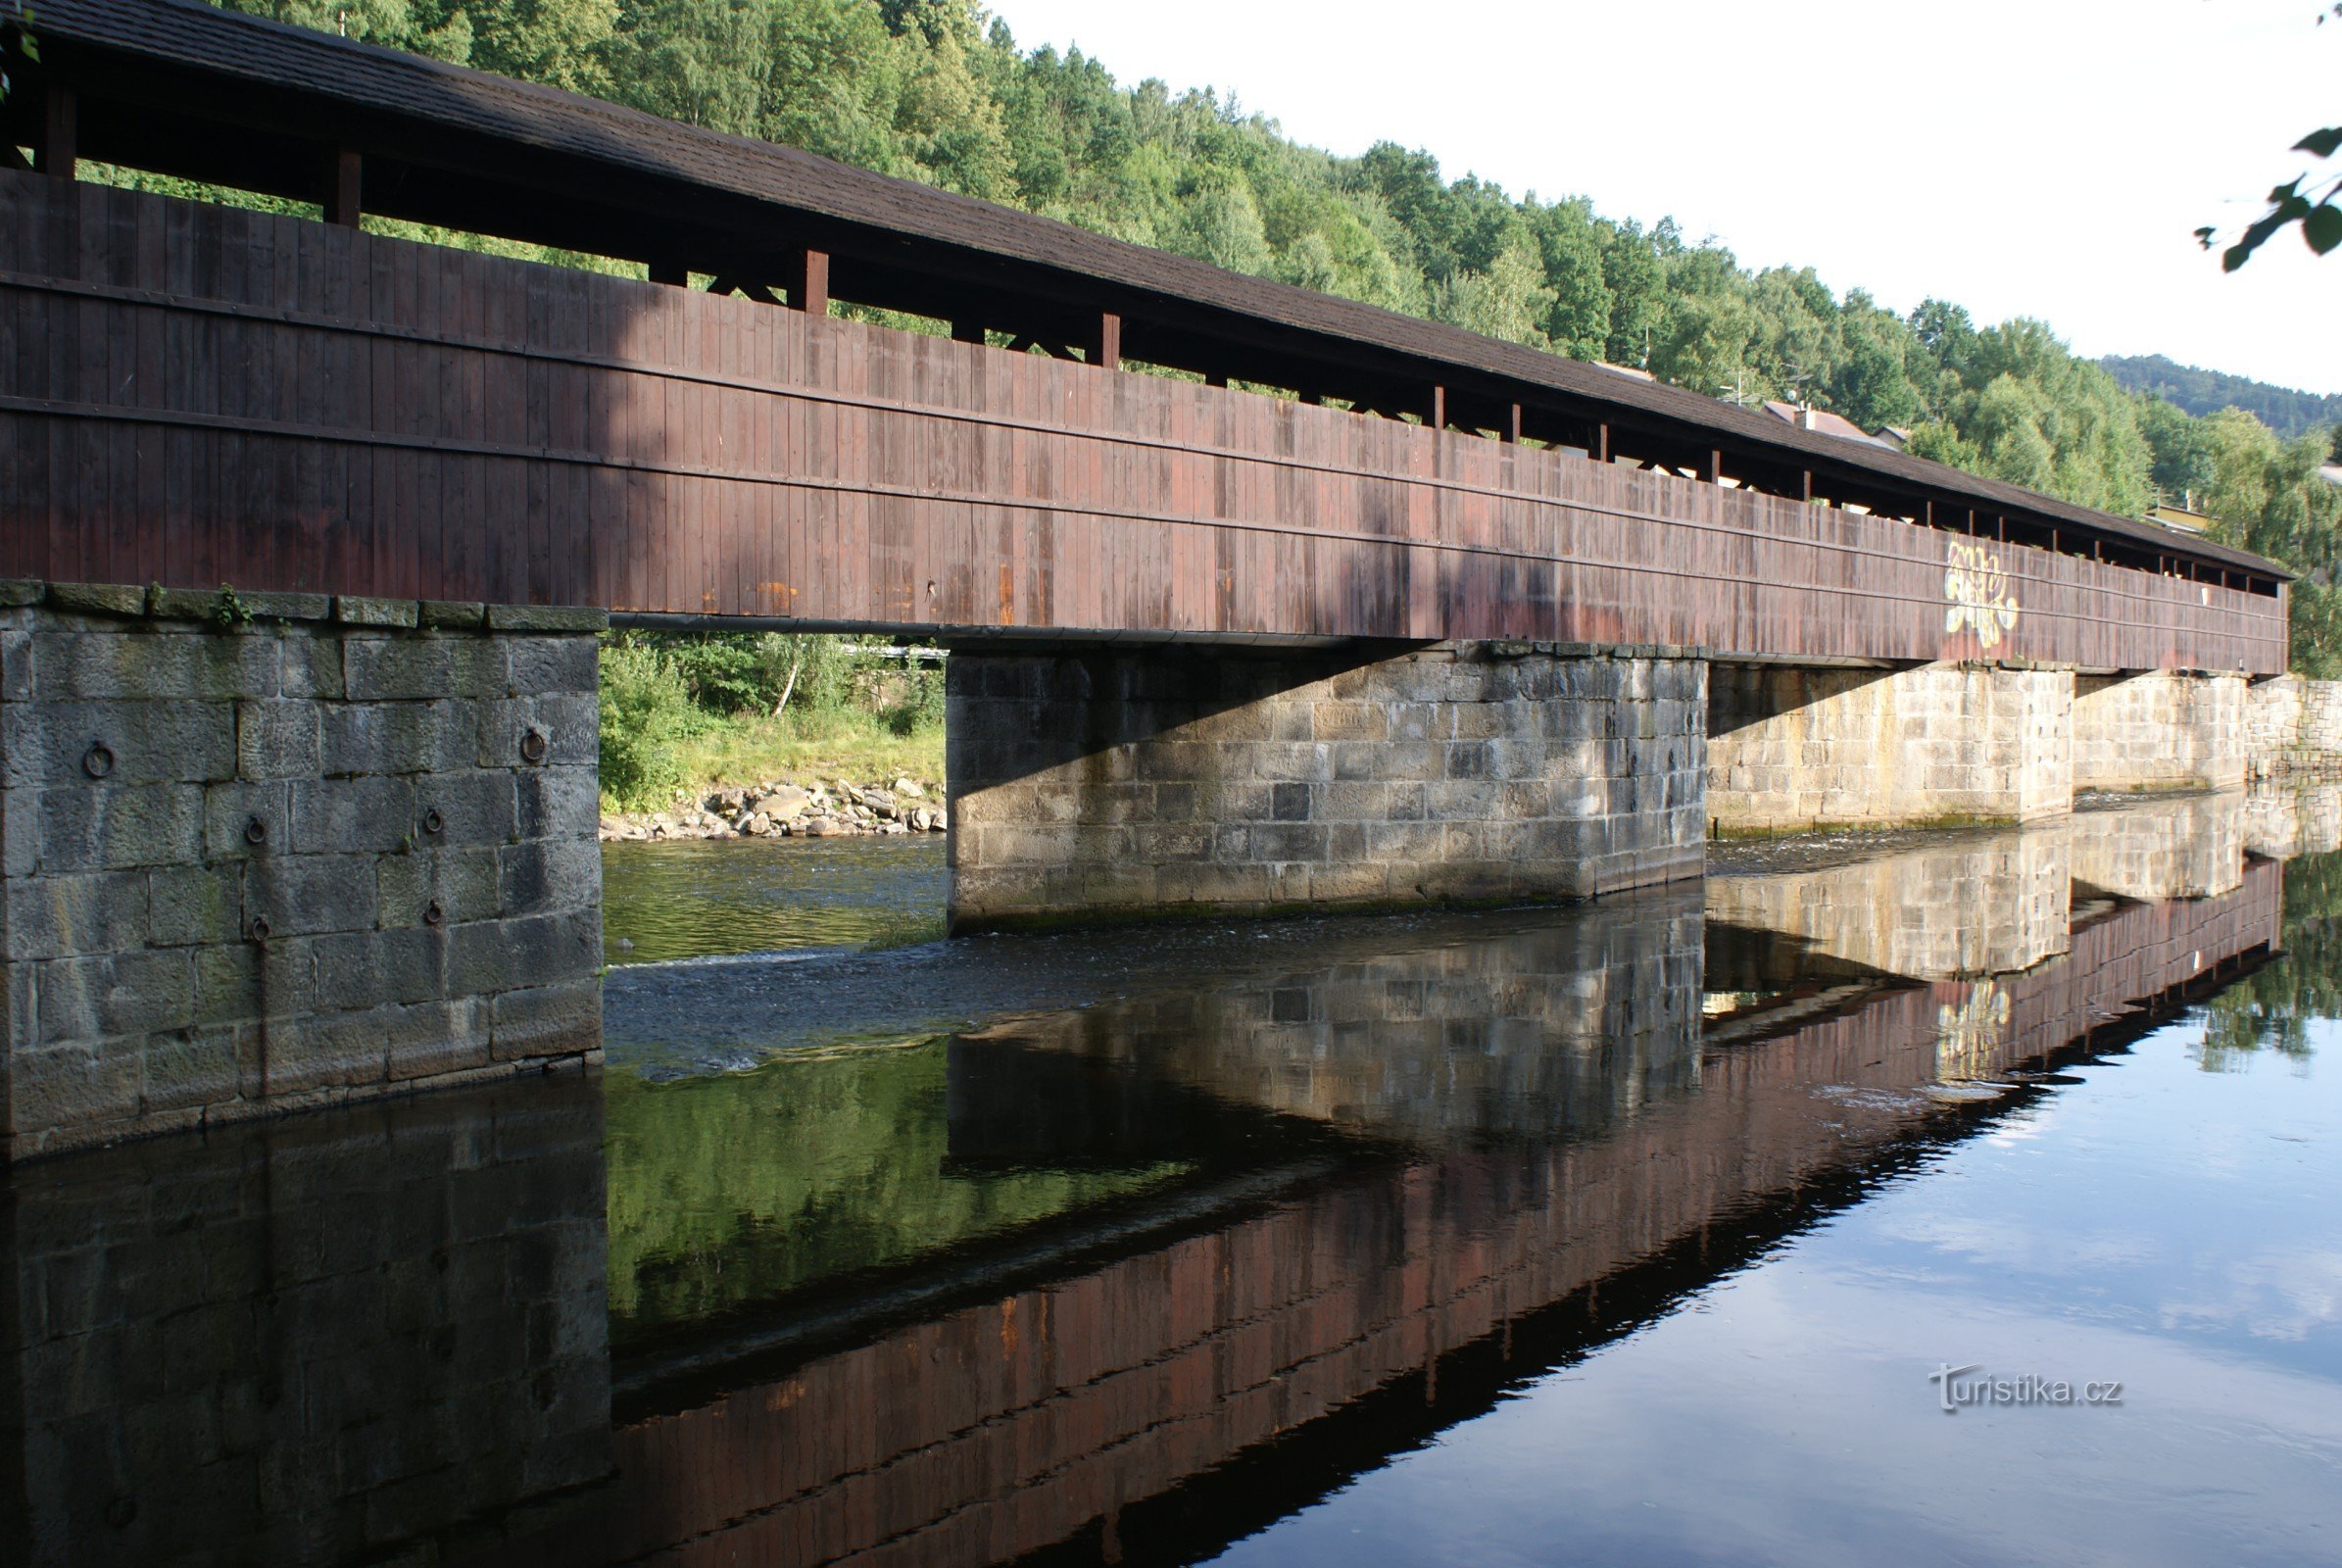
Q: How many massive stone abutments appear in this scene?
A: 4